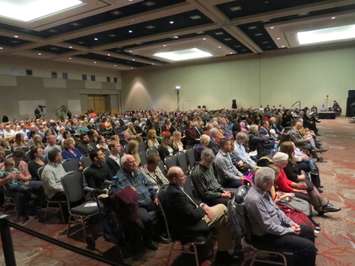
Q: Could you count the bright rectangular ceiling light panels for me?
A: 3